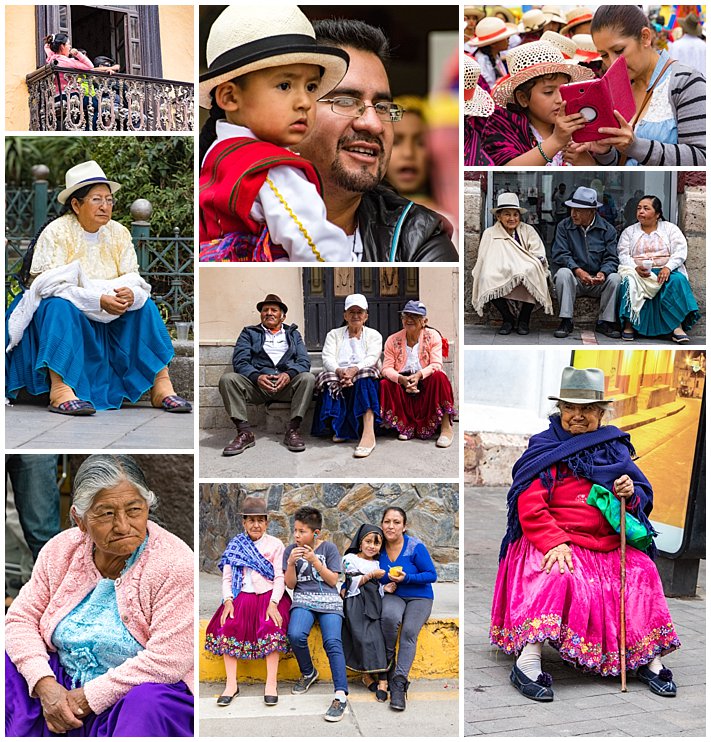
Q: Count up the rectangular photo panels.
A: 9